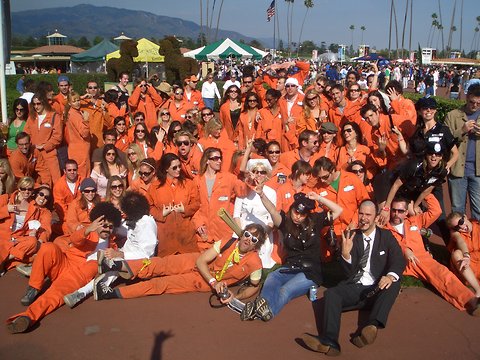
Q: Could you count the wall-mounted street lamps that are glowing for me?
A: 0